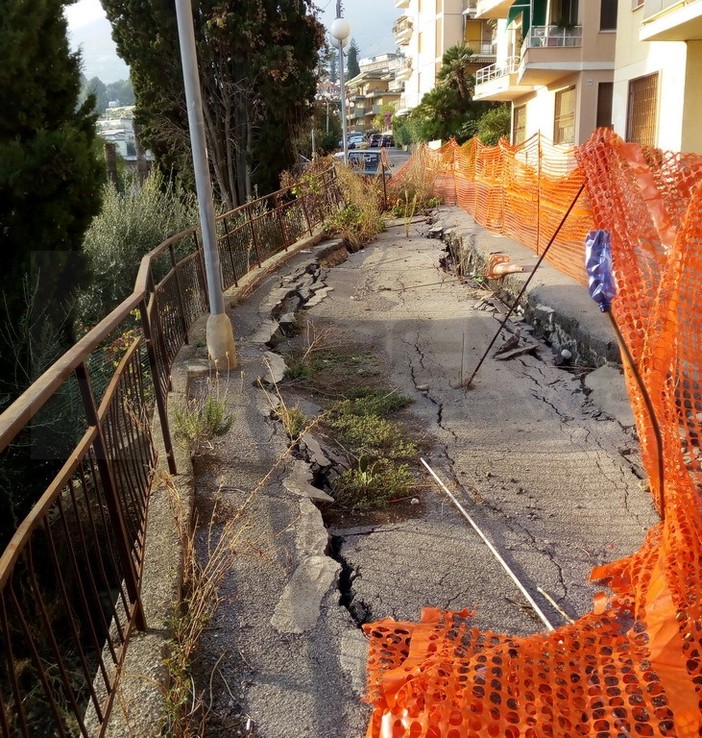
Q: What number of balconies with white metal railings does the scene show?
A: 2